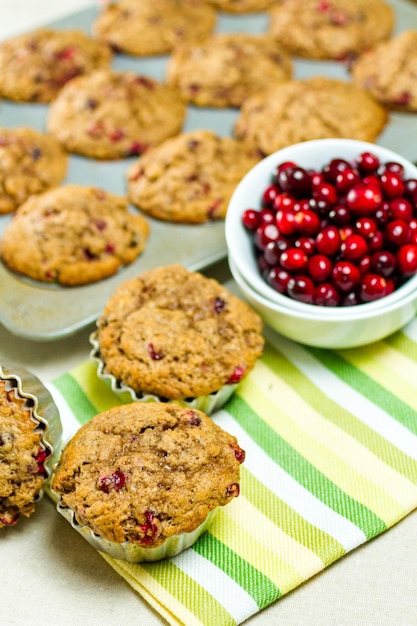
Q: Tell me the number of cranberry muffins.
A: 14